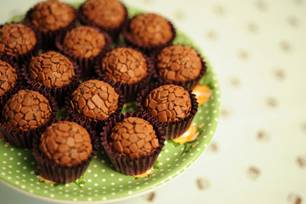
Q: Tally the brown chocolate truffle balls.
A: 14